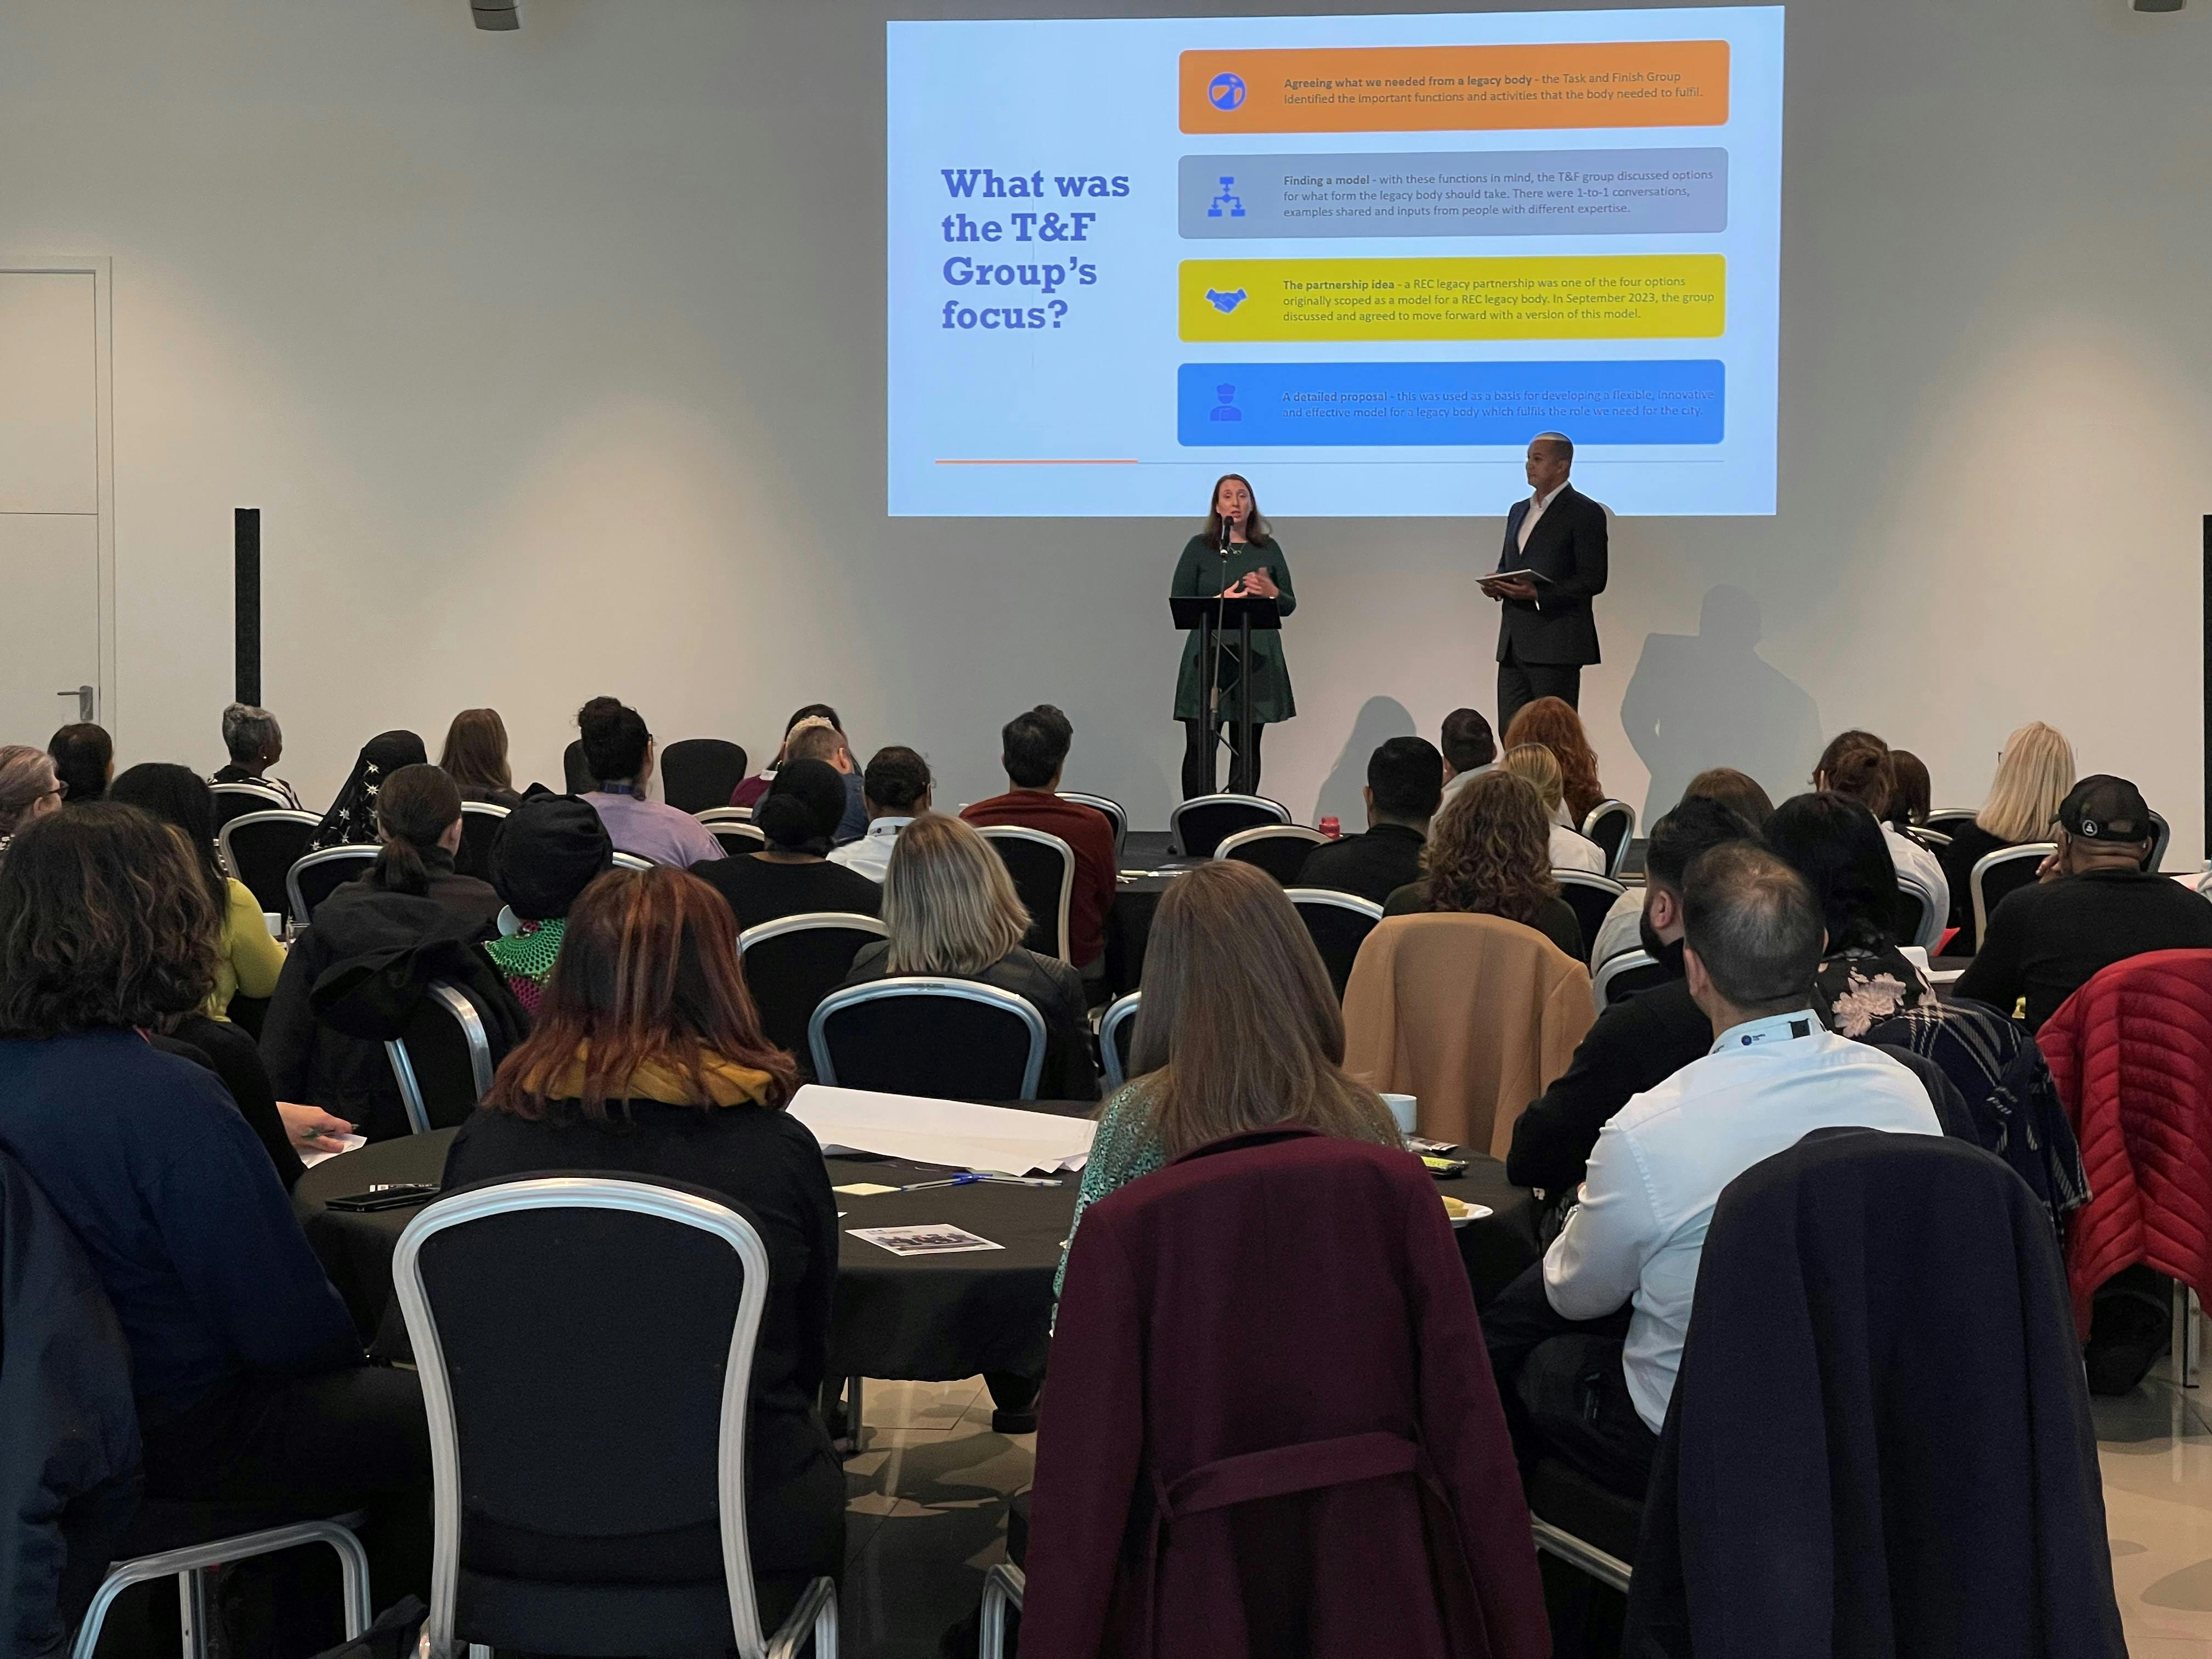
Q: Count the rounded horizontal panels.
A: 4